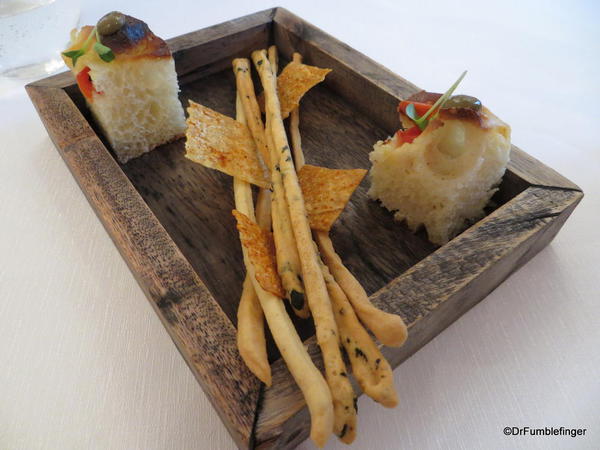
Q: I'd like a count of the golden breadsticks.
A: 6